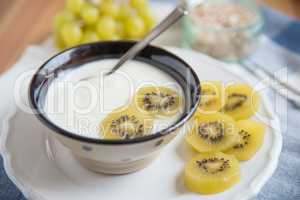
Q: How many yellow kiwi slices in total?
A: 7